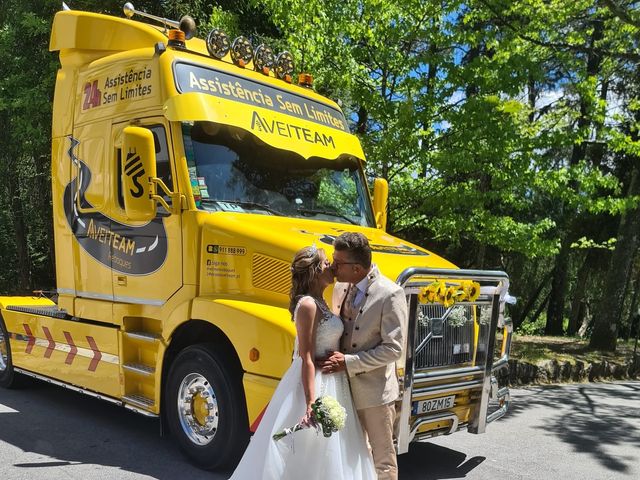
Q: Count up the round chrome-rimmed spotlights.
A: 4